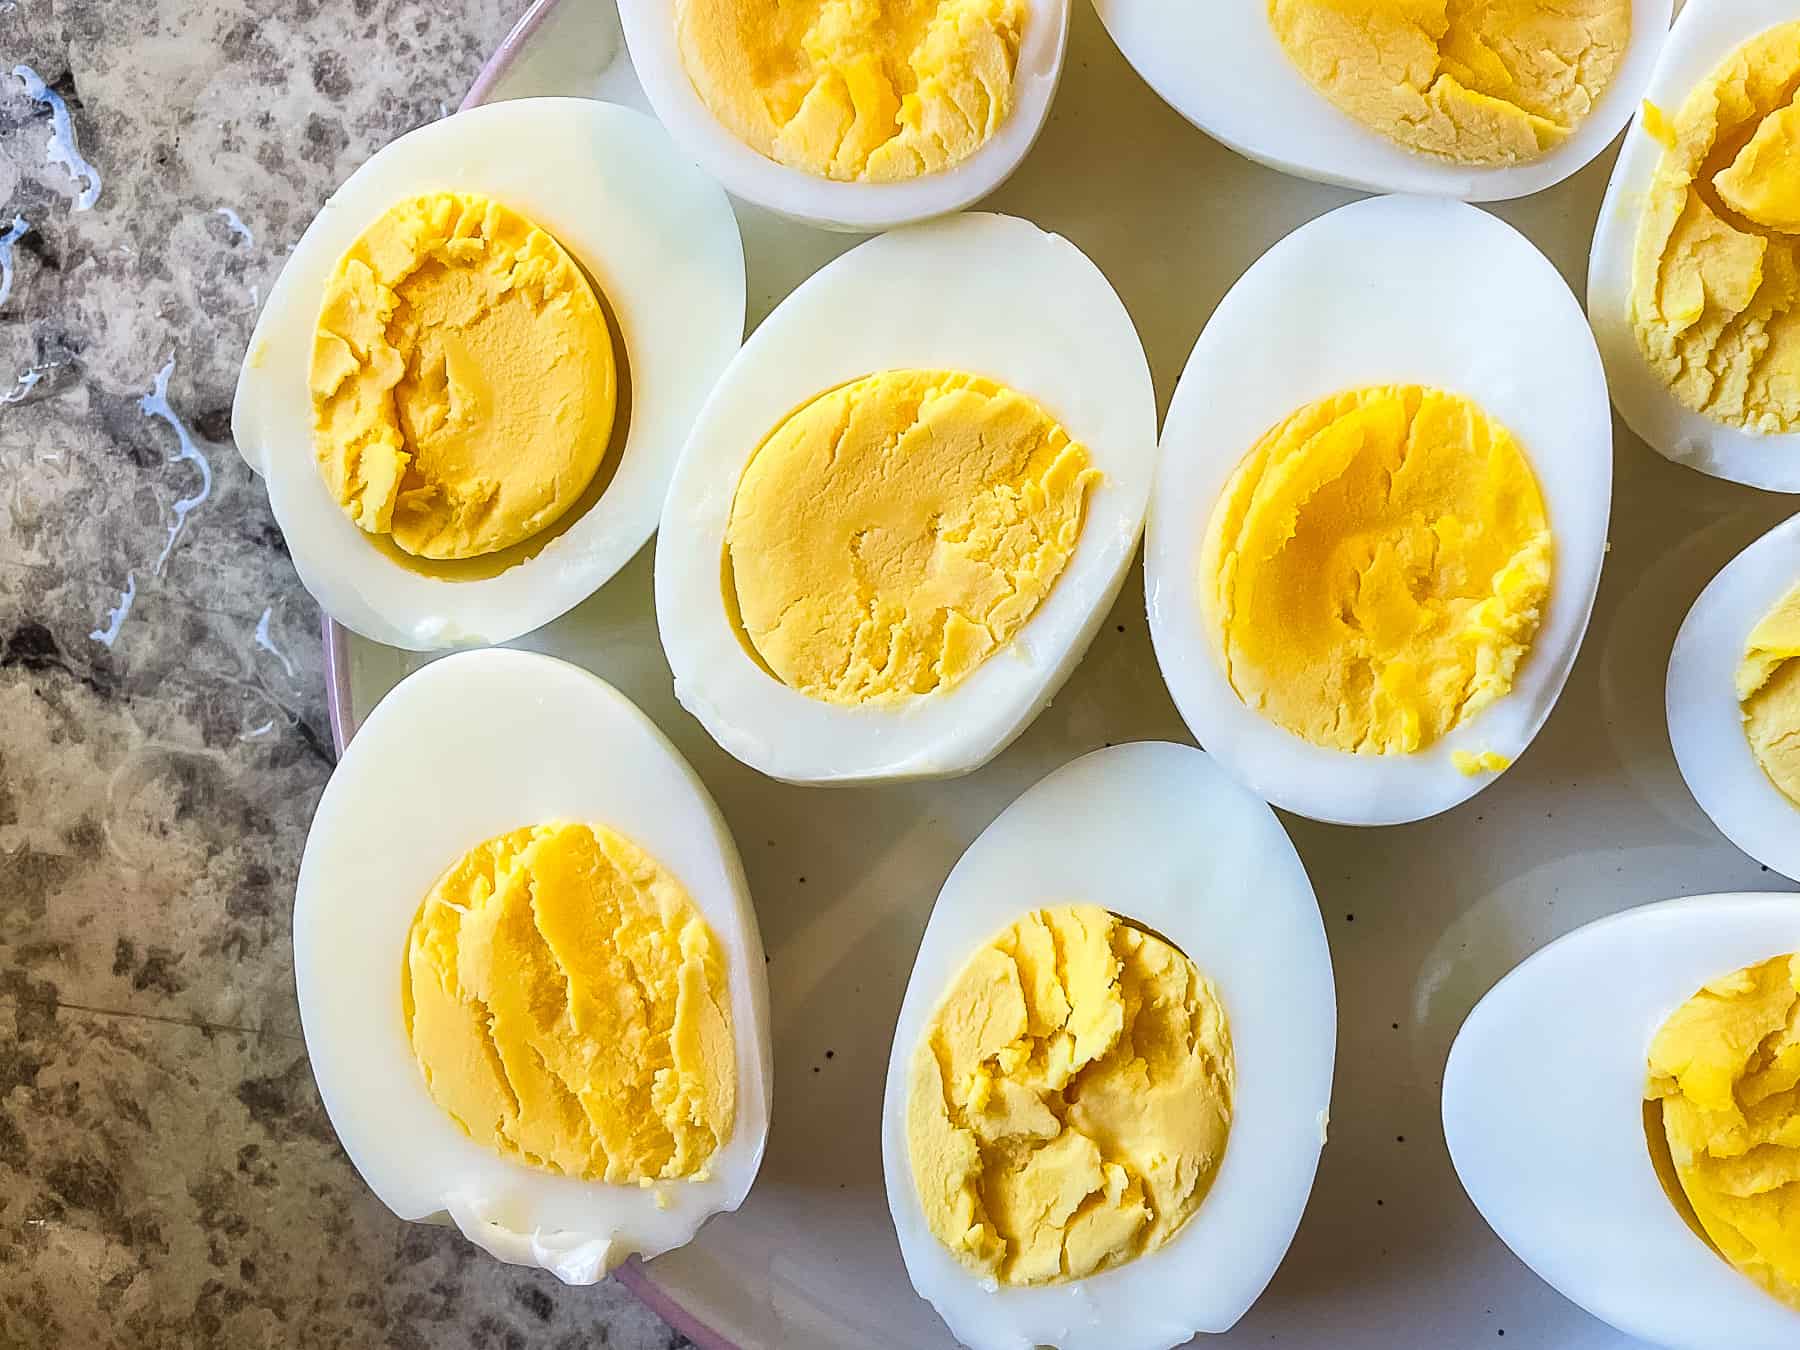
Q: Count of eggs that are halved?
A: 10